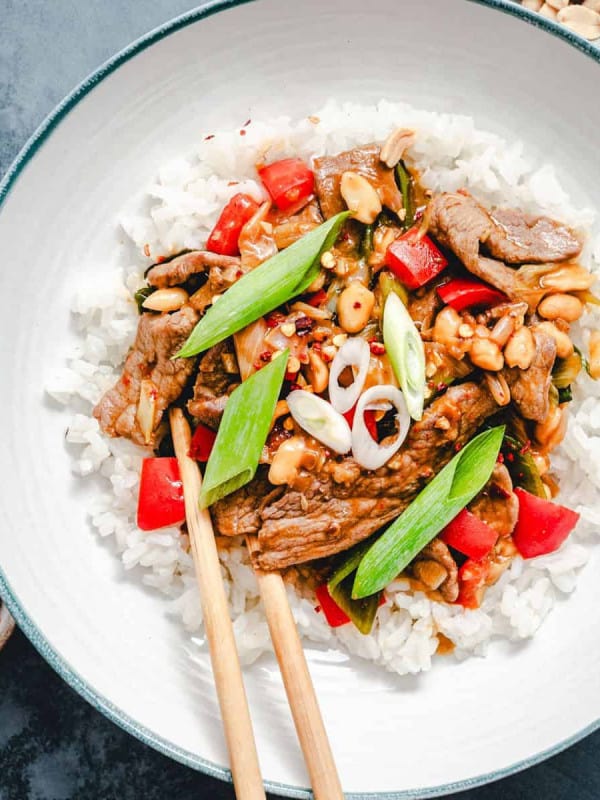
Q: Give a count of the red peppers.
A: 11